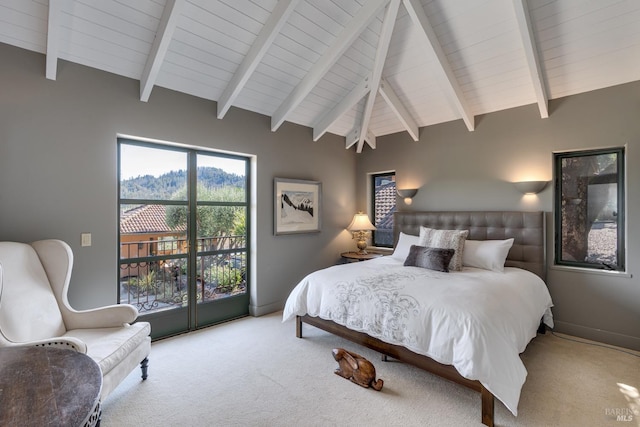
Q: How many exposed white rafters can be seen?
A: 11